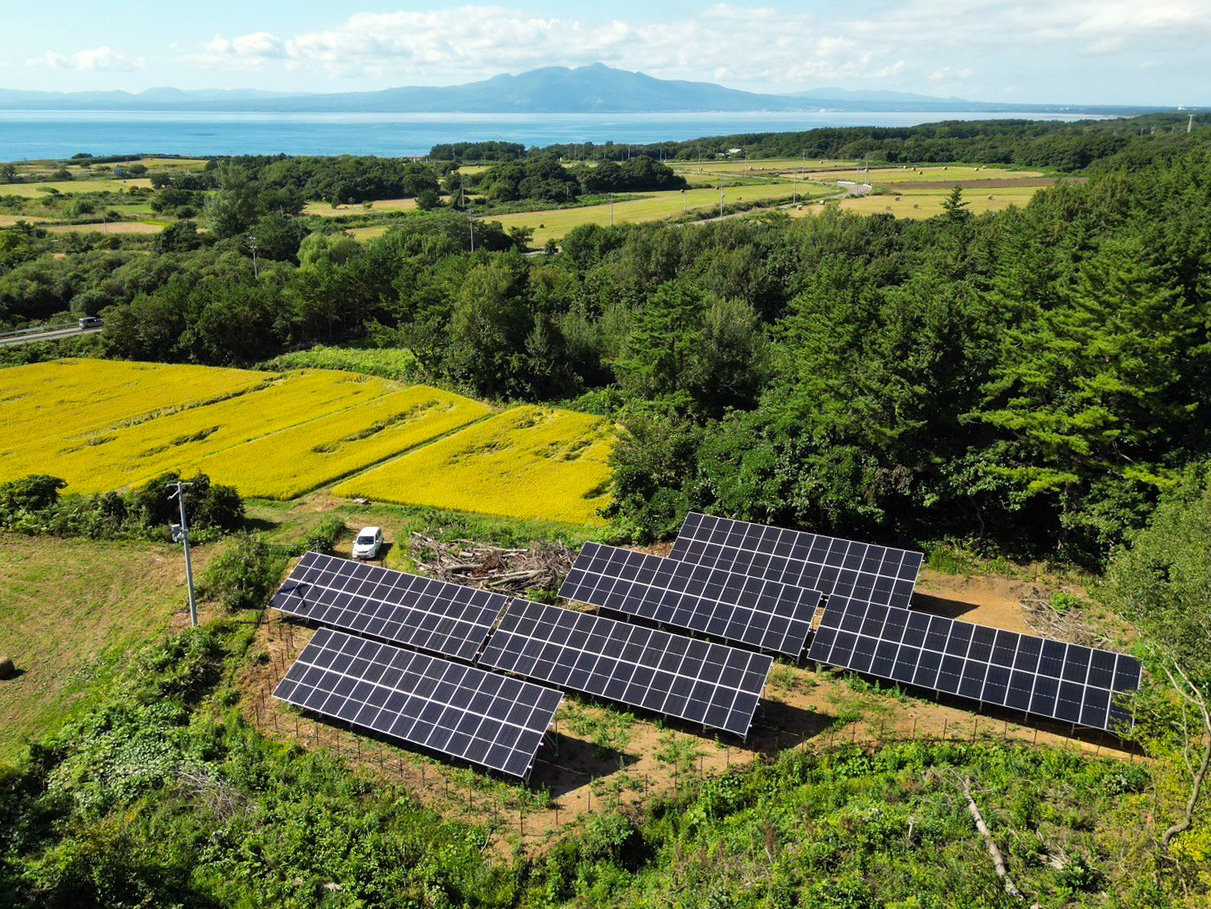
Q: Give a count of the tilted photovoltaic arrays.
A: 6